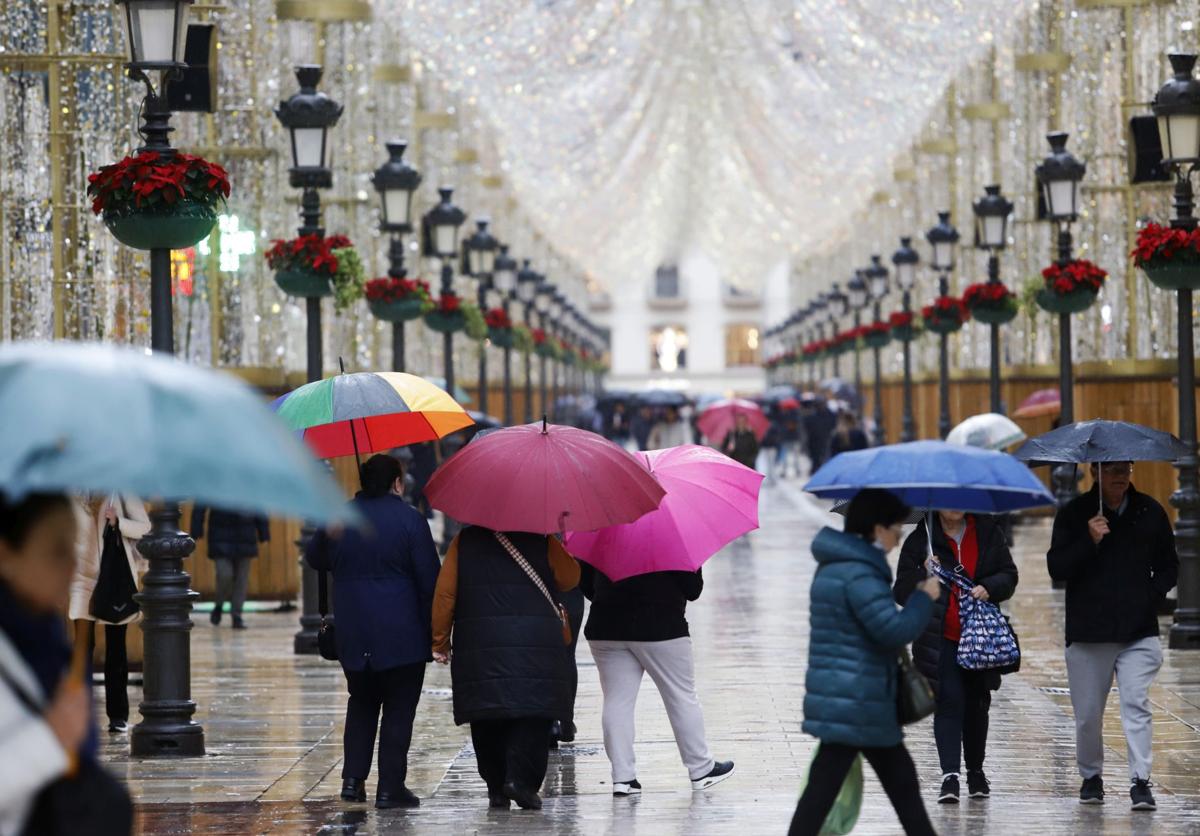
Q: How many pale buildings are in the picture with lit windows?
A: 1